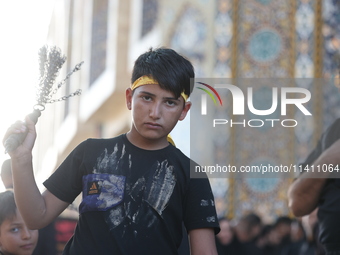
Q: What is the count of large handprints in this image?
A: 2